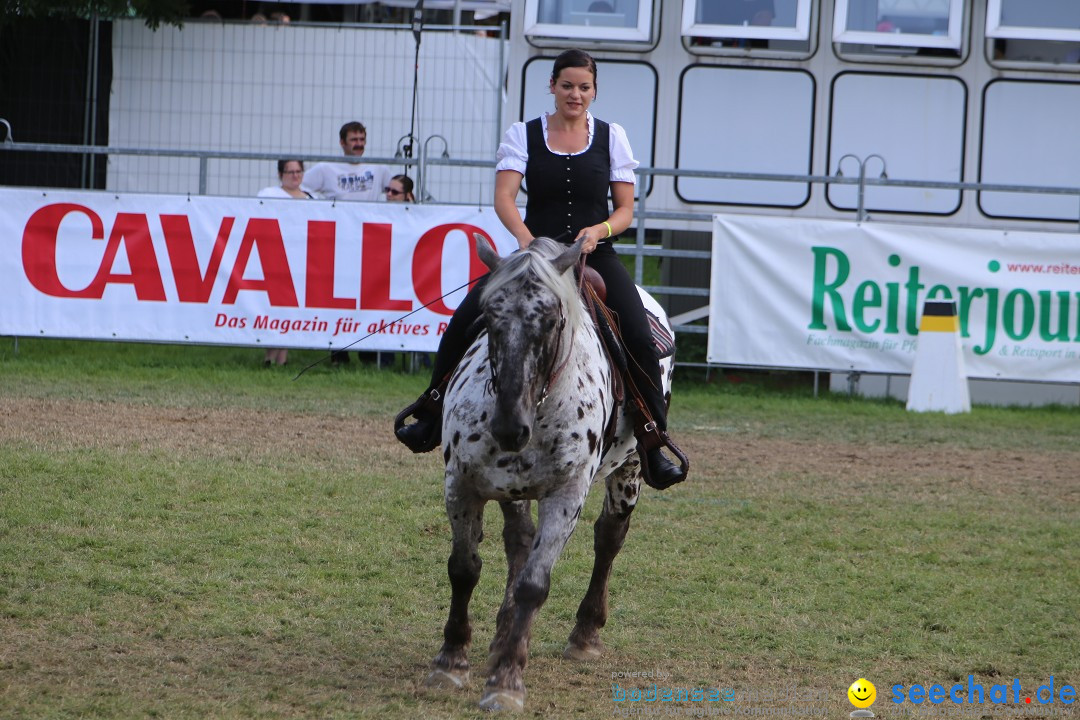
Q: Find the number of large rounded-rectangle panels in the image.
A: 4